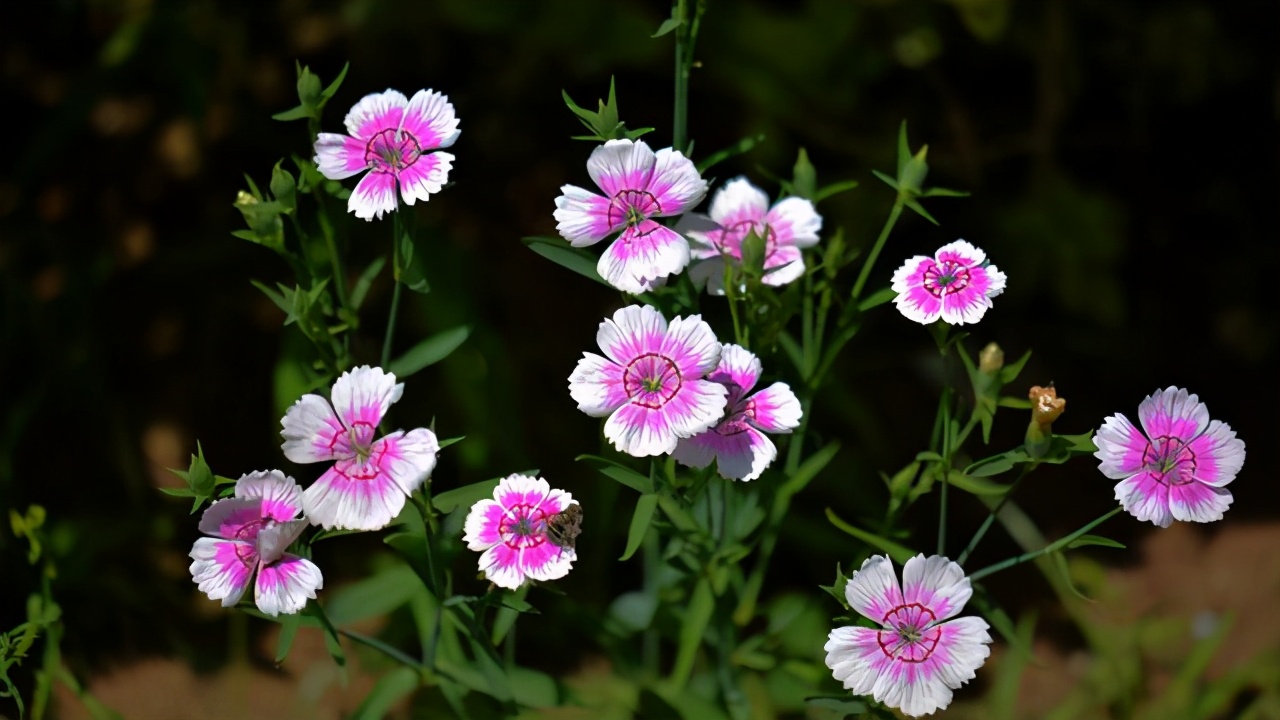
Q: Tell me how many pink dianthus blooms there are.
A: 11